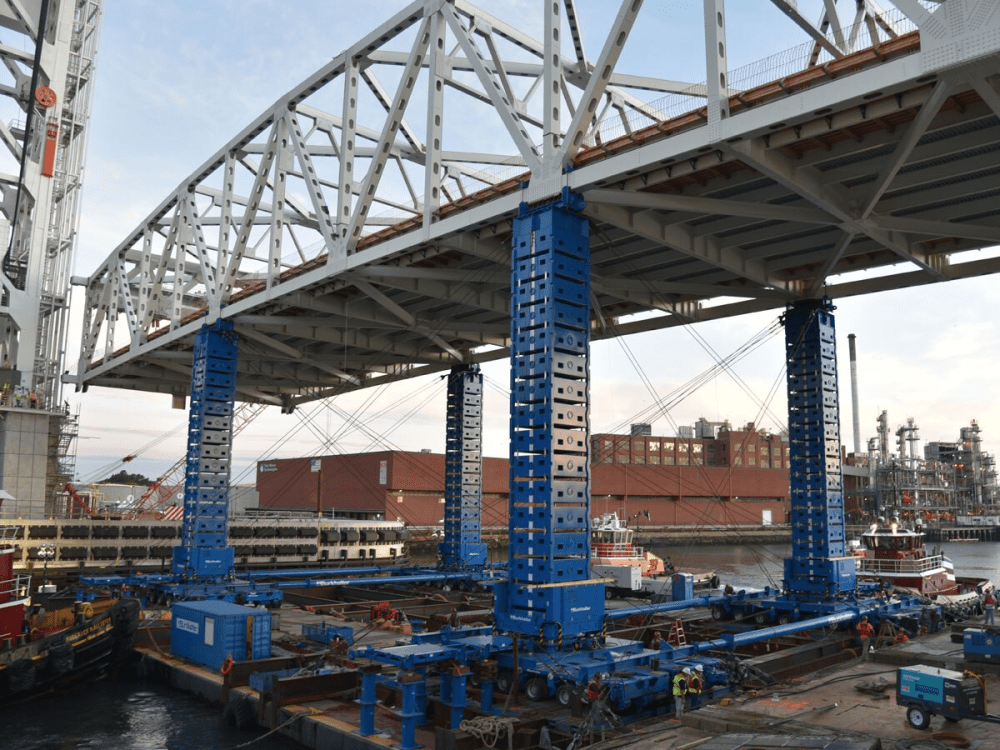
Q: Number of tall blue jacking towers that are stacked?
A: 4